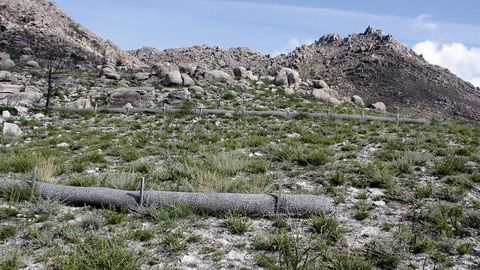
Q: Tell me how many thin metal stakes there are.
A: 12